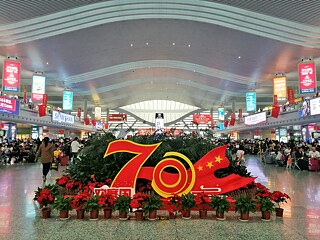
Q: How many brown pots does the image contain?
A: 15